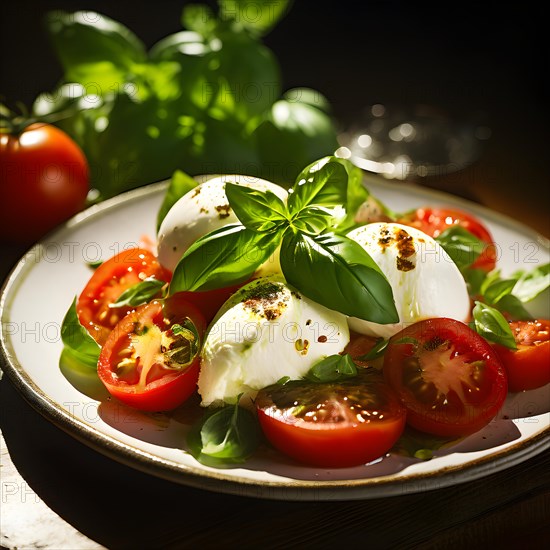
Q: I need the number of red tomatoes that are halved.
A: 6